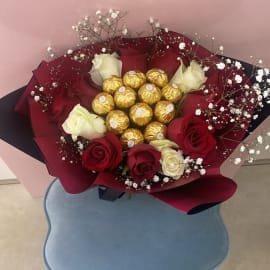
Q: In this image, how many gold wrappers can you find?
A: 12